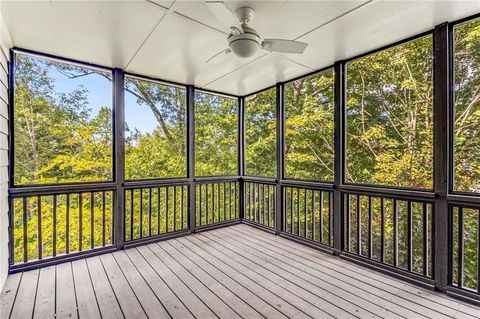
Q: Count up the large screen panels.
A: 7